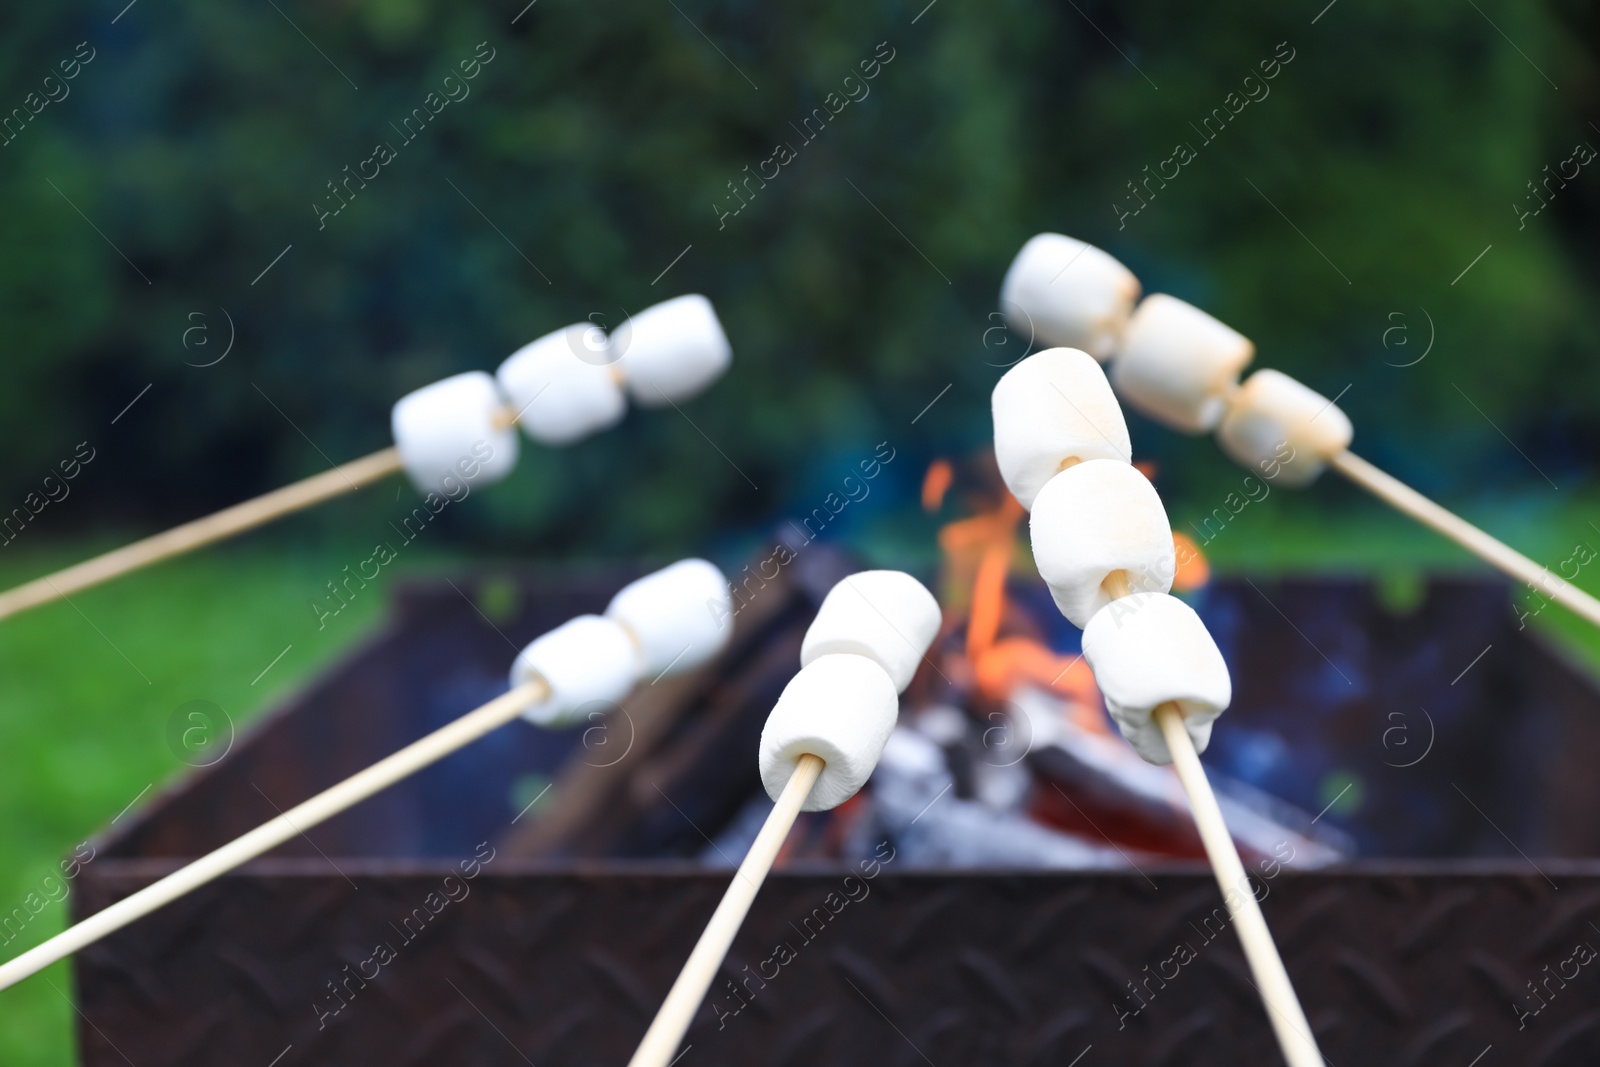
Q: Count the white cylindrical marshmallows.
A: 13